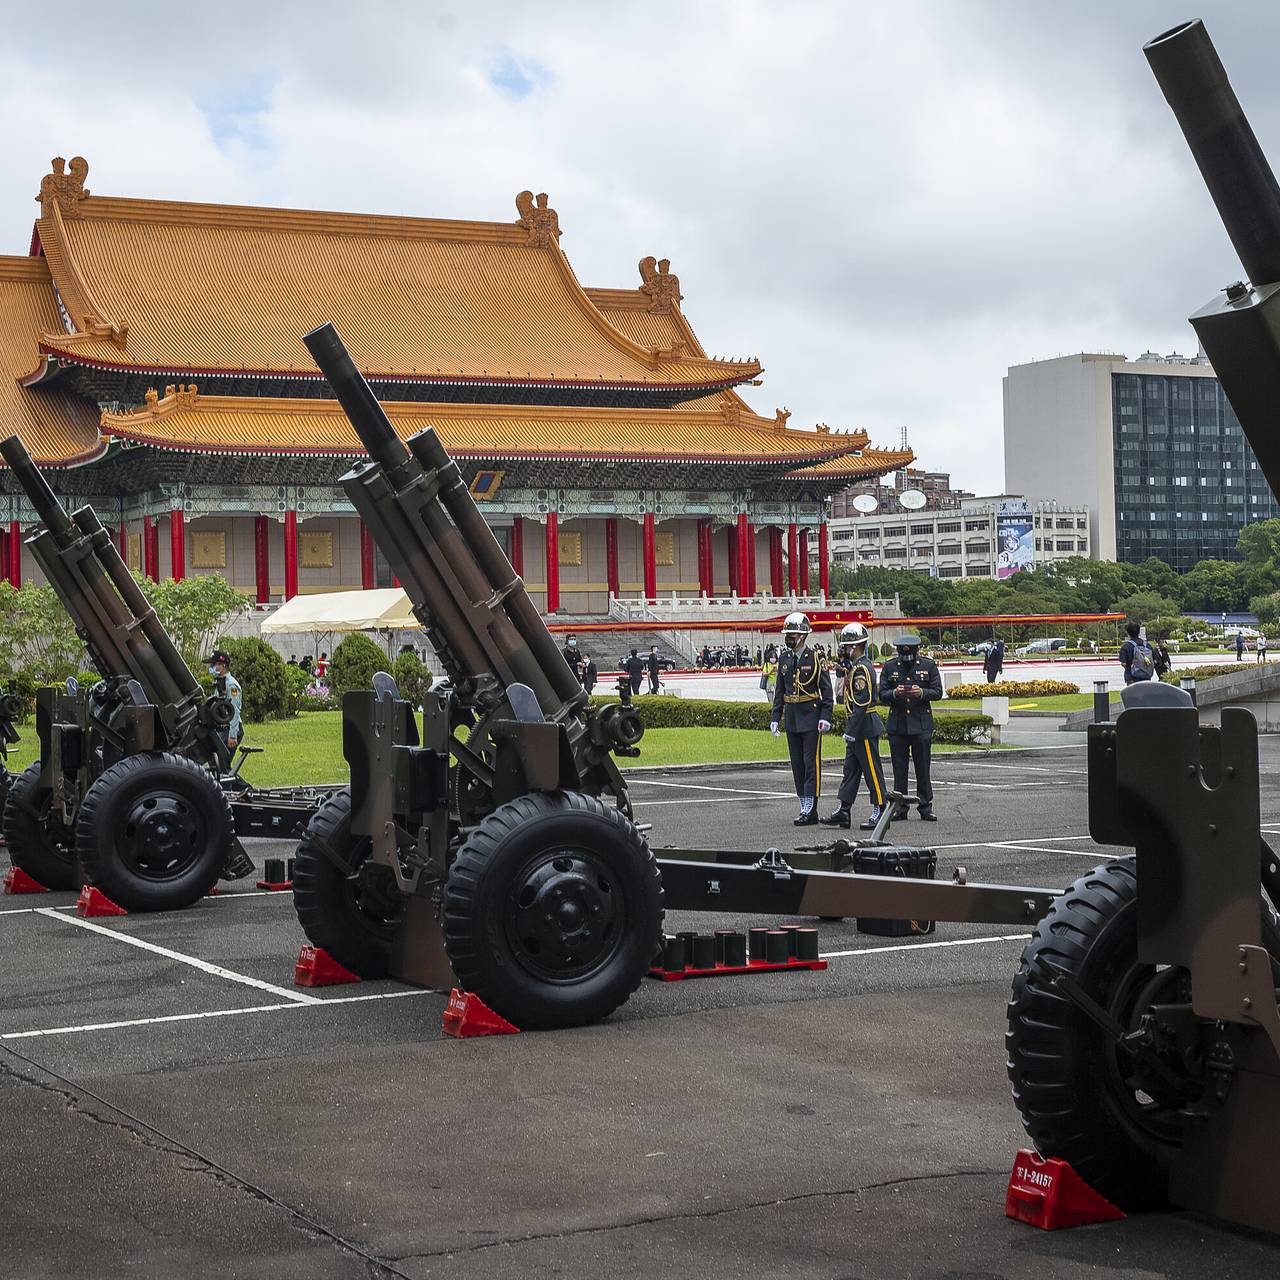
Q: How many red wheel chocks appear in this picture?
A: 5